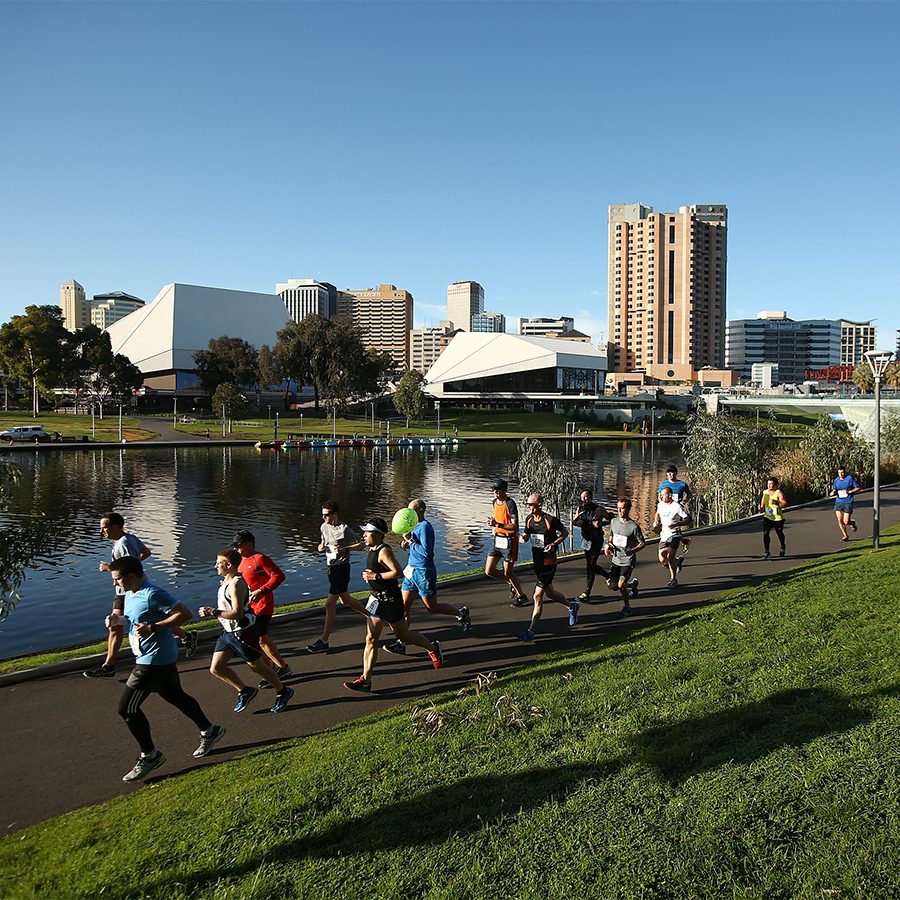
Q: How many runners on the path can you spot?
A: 15